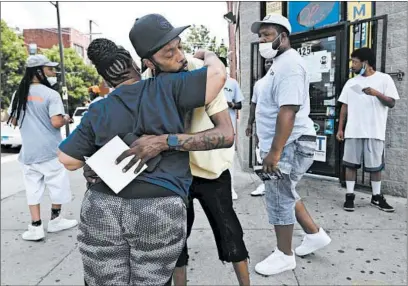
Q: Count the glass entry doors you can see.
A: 1